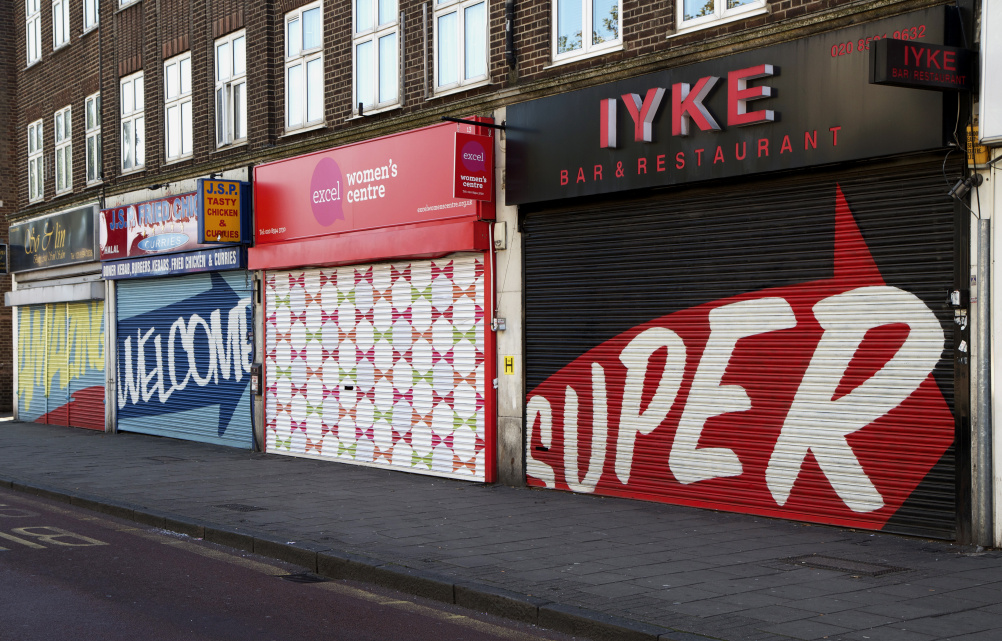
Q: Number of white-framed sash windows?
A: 15